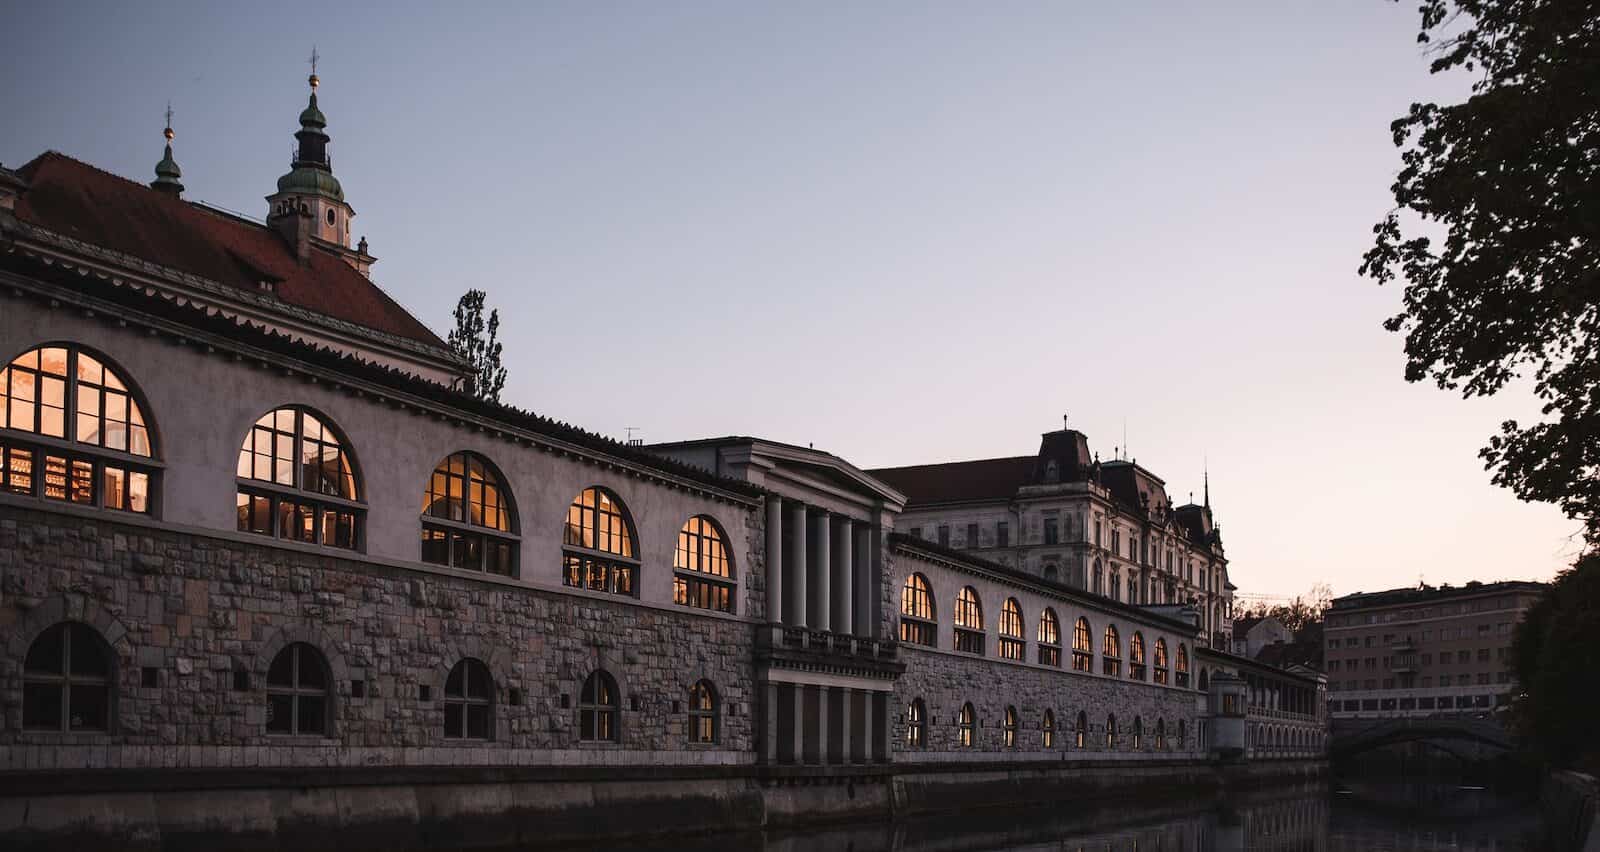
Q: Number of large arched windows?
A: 14